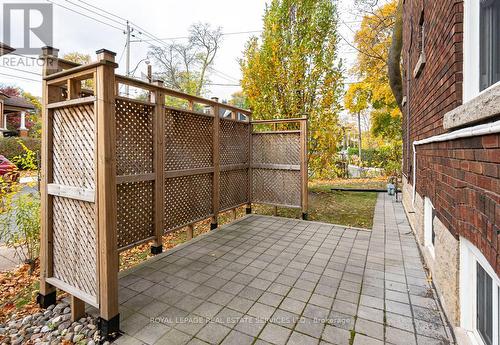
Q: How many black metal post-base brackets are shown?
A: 6